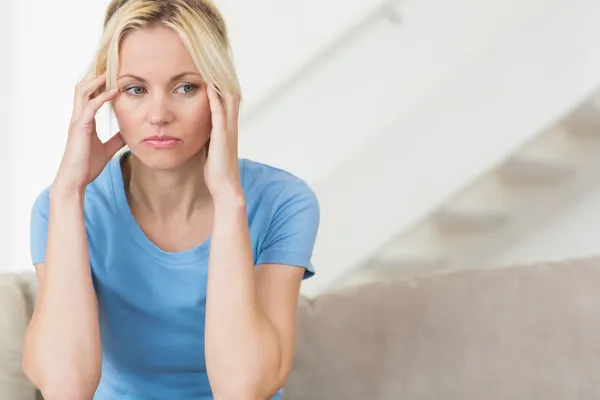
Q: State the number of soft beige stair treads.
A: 4